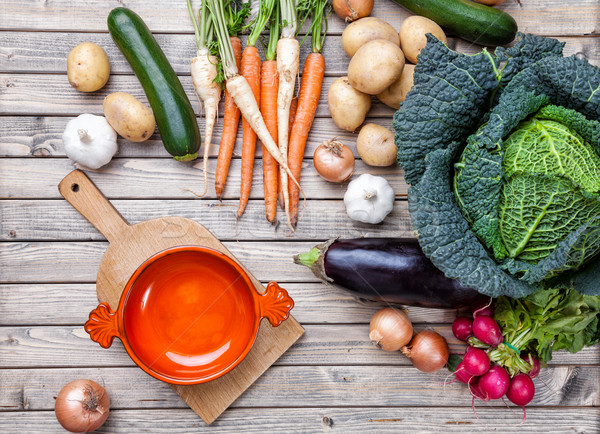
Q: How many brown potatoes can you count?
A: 8